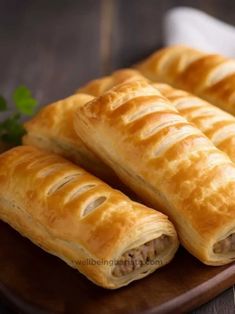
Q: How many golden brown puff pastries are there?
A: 5